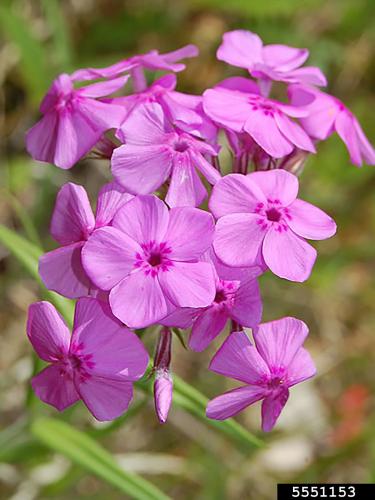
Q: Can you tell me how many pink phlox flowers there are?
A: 13